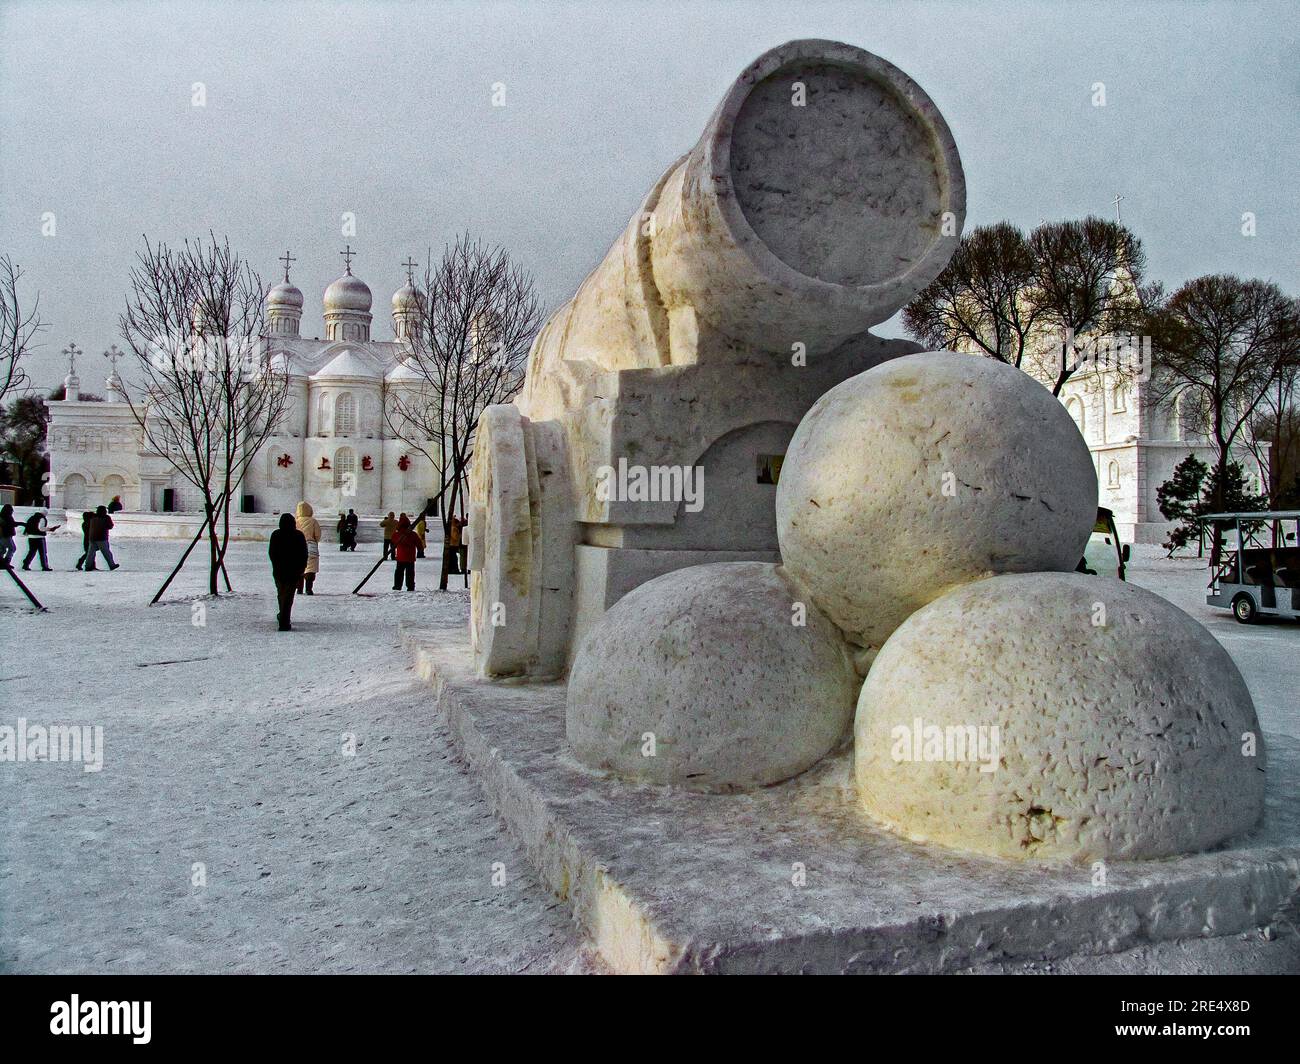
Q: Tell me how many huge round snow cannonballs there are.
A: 3